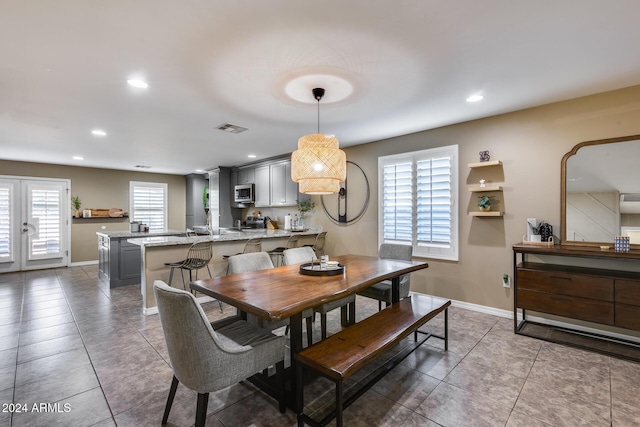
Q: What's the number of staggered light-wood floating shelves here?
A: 3